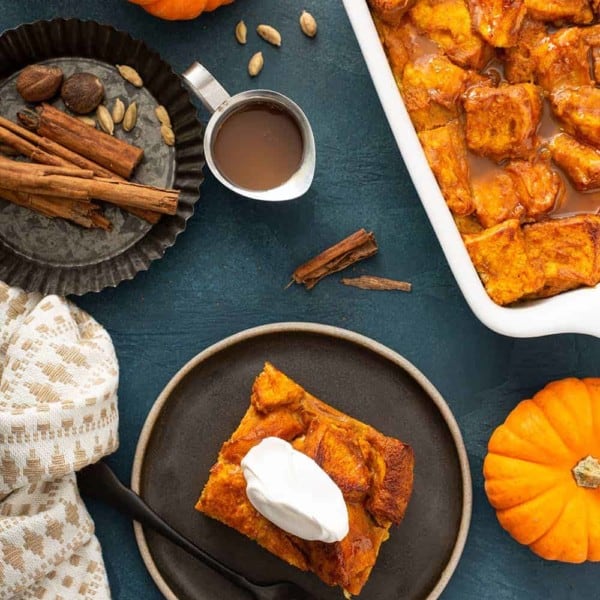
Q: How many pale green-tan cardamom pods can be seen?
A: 11